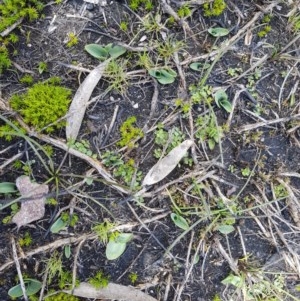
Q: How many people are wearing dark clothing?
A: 0